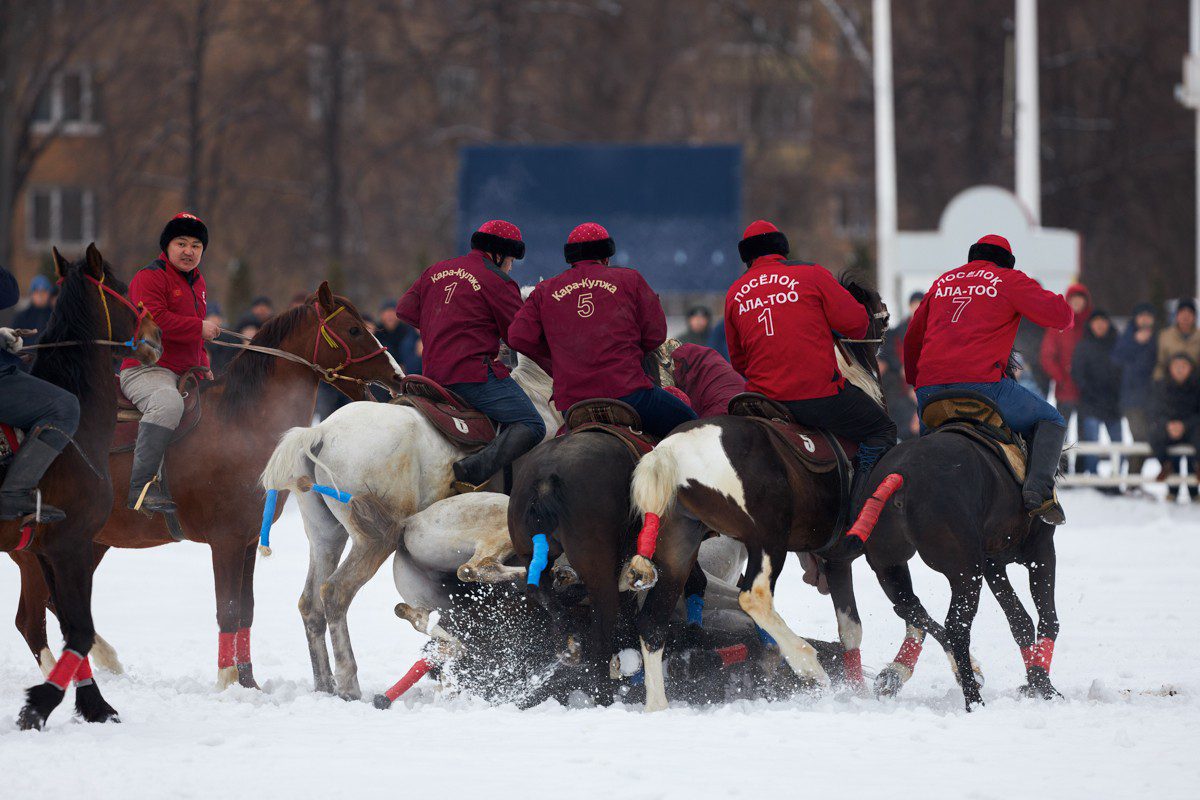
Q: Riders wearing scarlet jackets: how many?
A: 3